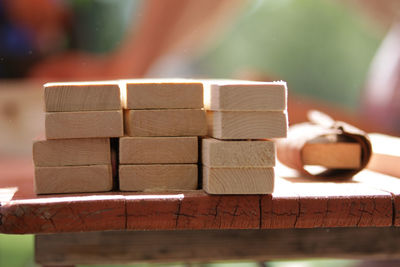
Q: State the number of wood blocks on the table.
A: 12